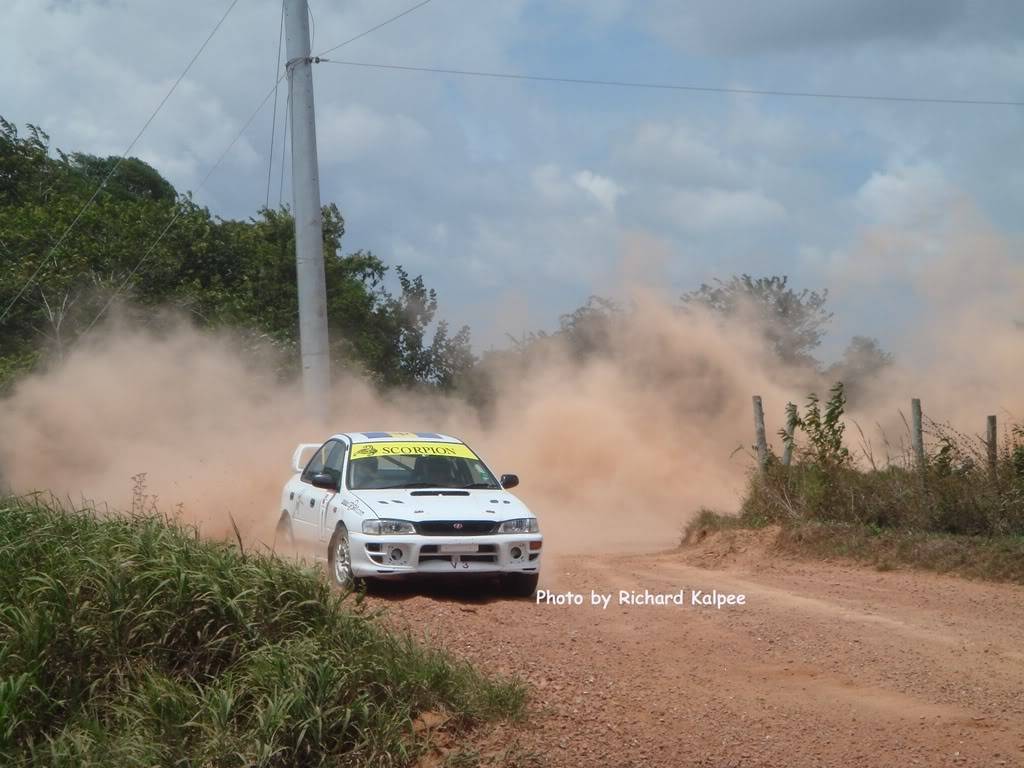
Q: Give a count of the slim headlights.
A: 2